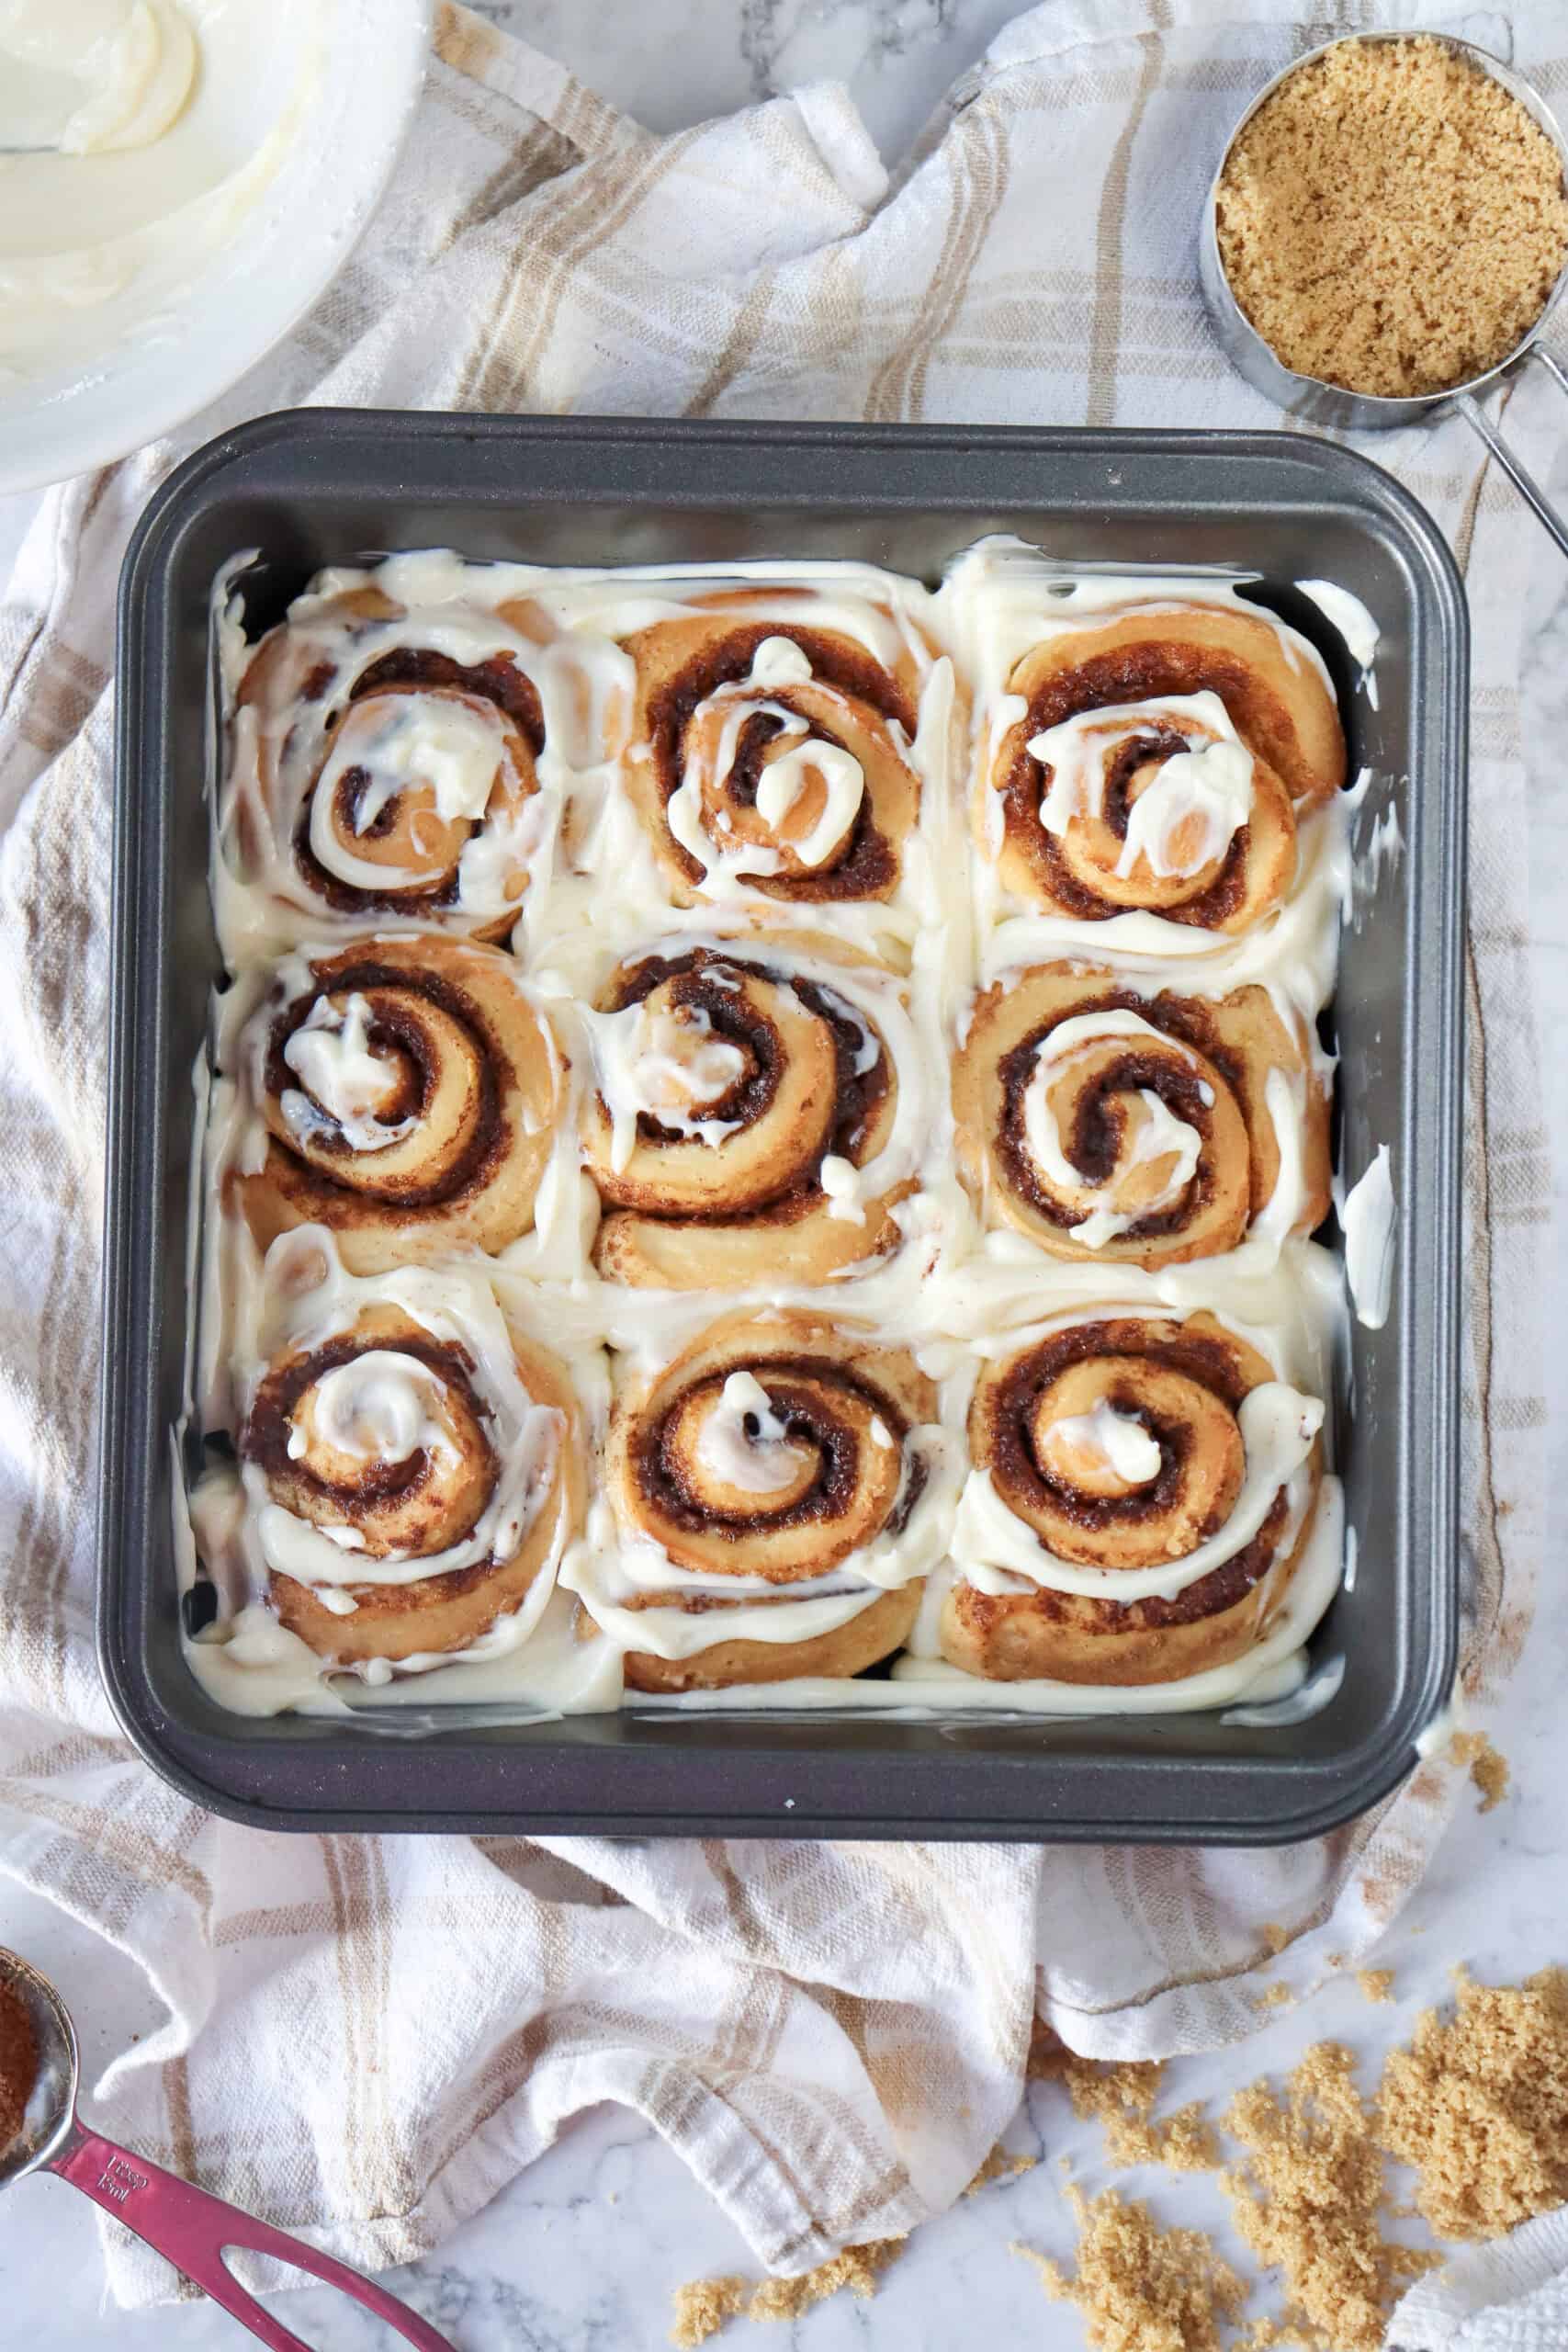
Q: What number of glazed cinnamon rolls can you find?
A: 9